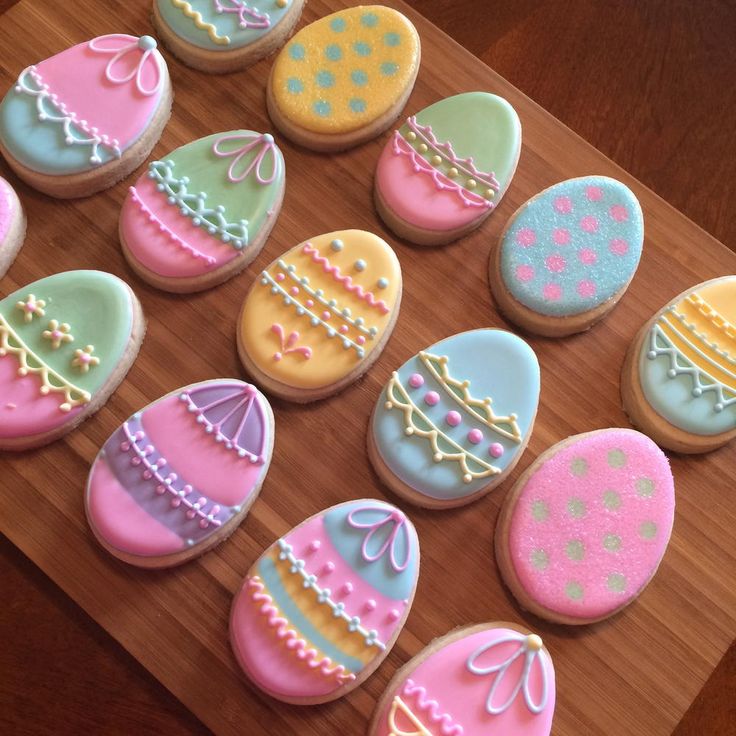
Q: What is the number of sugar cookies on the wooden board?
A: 15